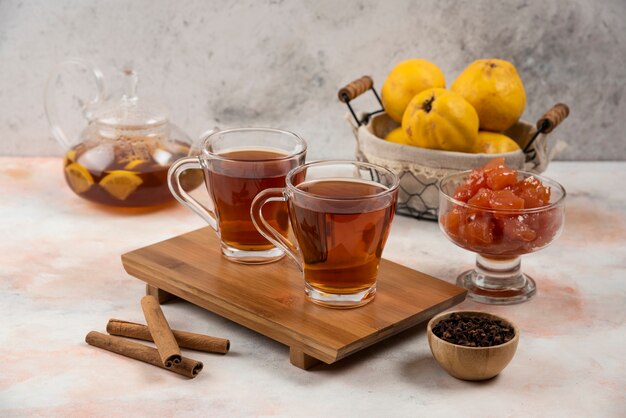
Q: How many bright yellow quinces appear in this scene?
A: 5